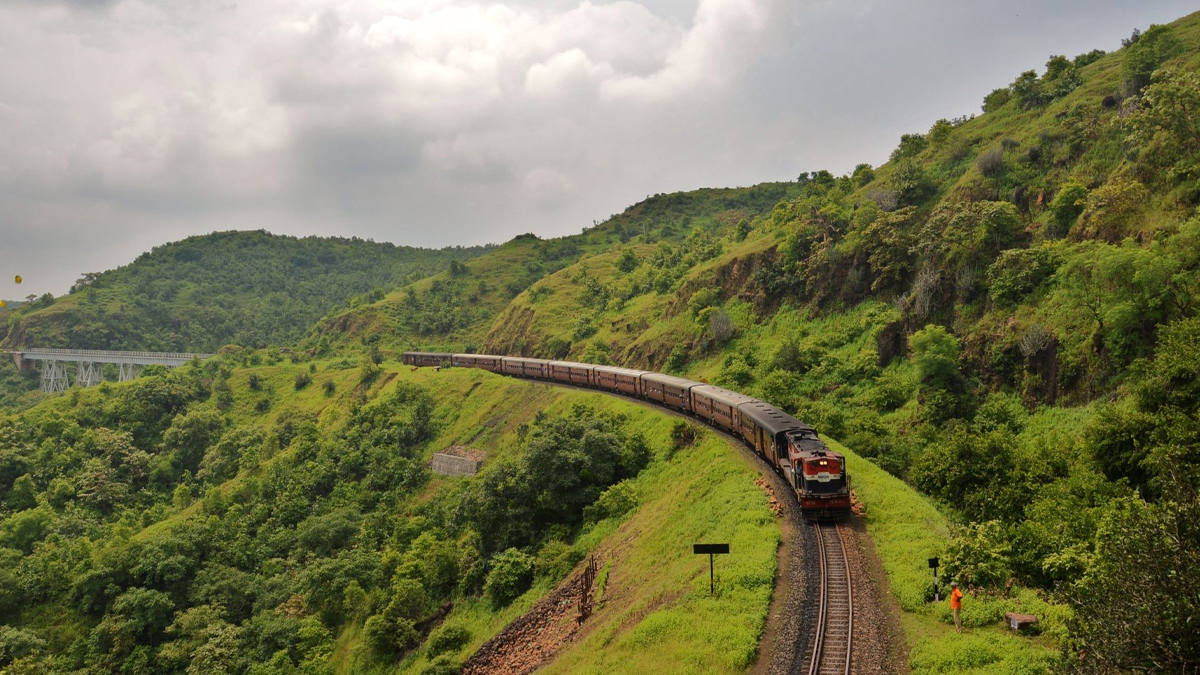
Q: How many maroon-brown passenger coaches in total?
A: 8